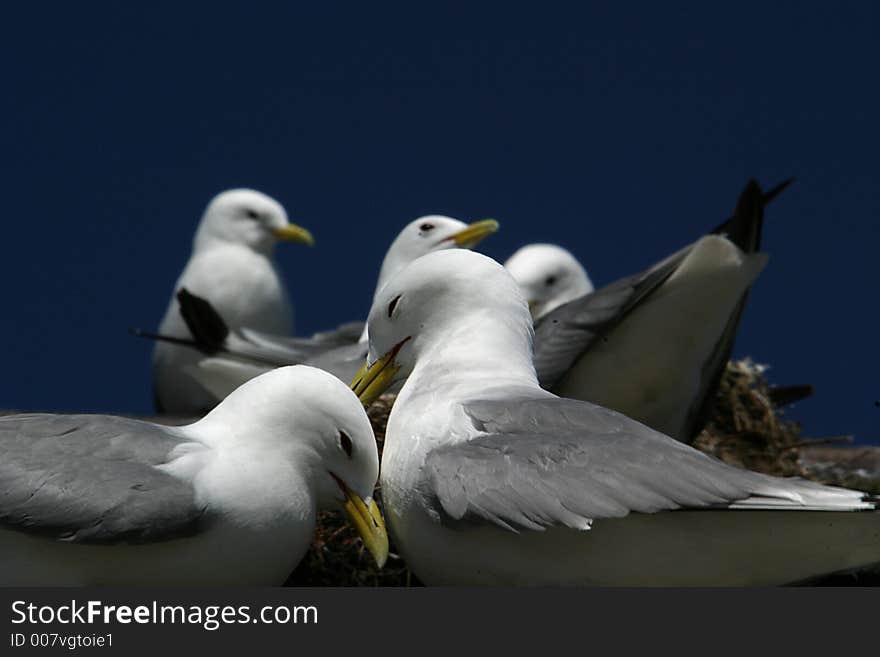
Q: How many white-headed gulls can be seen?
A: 5